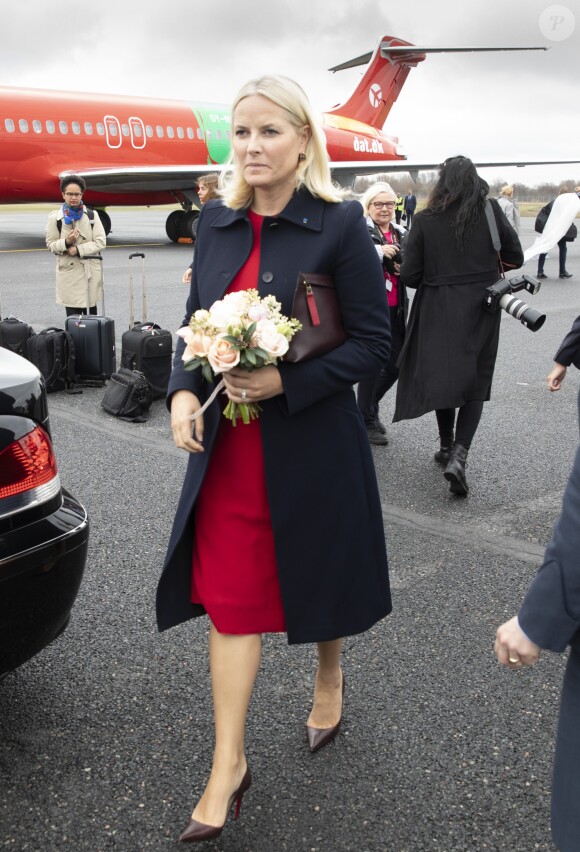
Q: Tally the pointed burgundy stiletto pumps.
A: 2